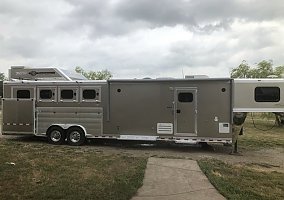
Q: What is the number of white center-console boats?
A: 0